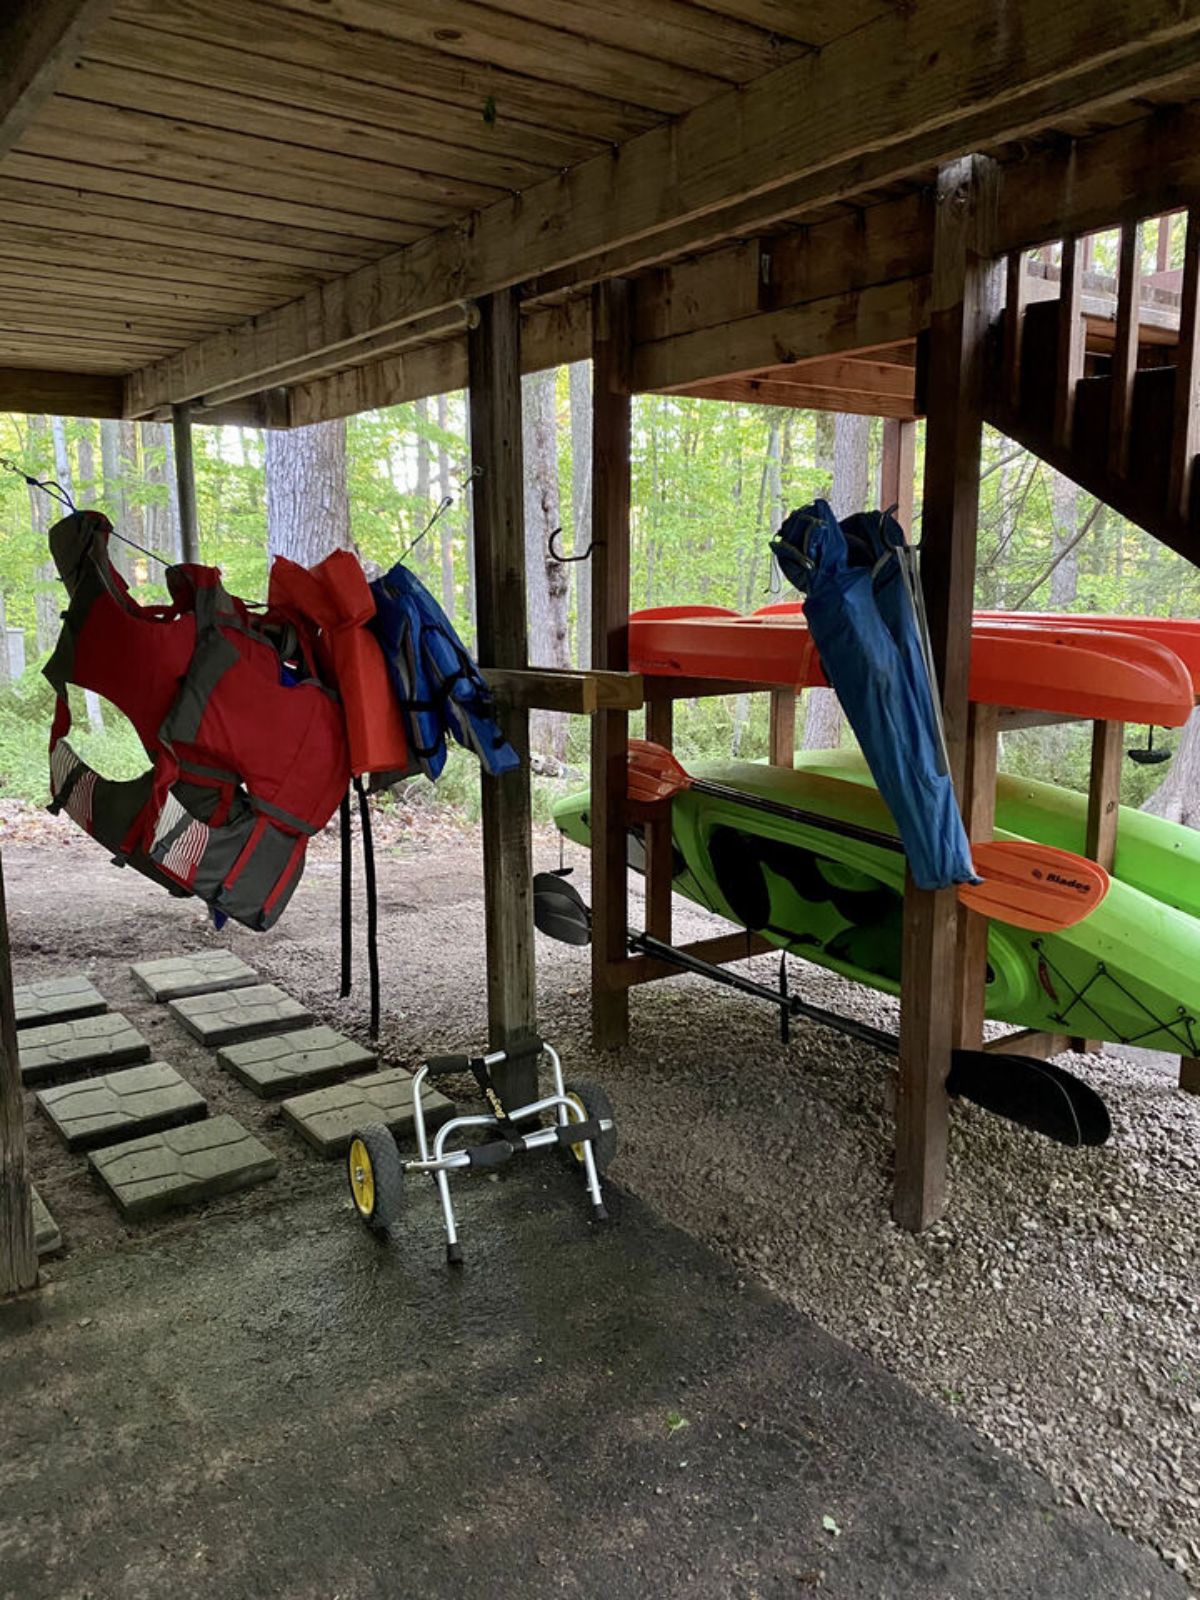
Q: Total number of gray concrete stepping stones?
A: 9